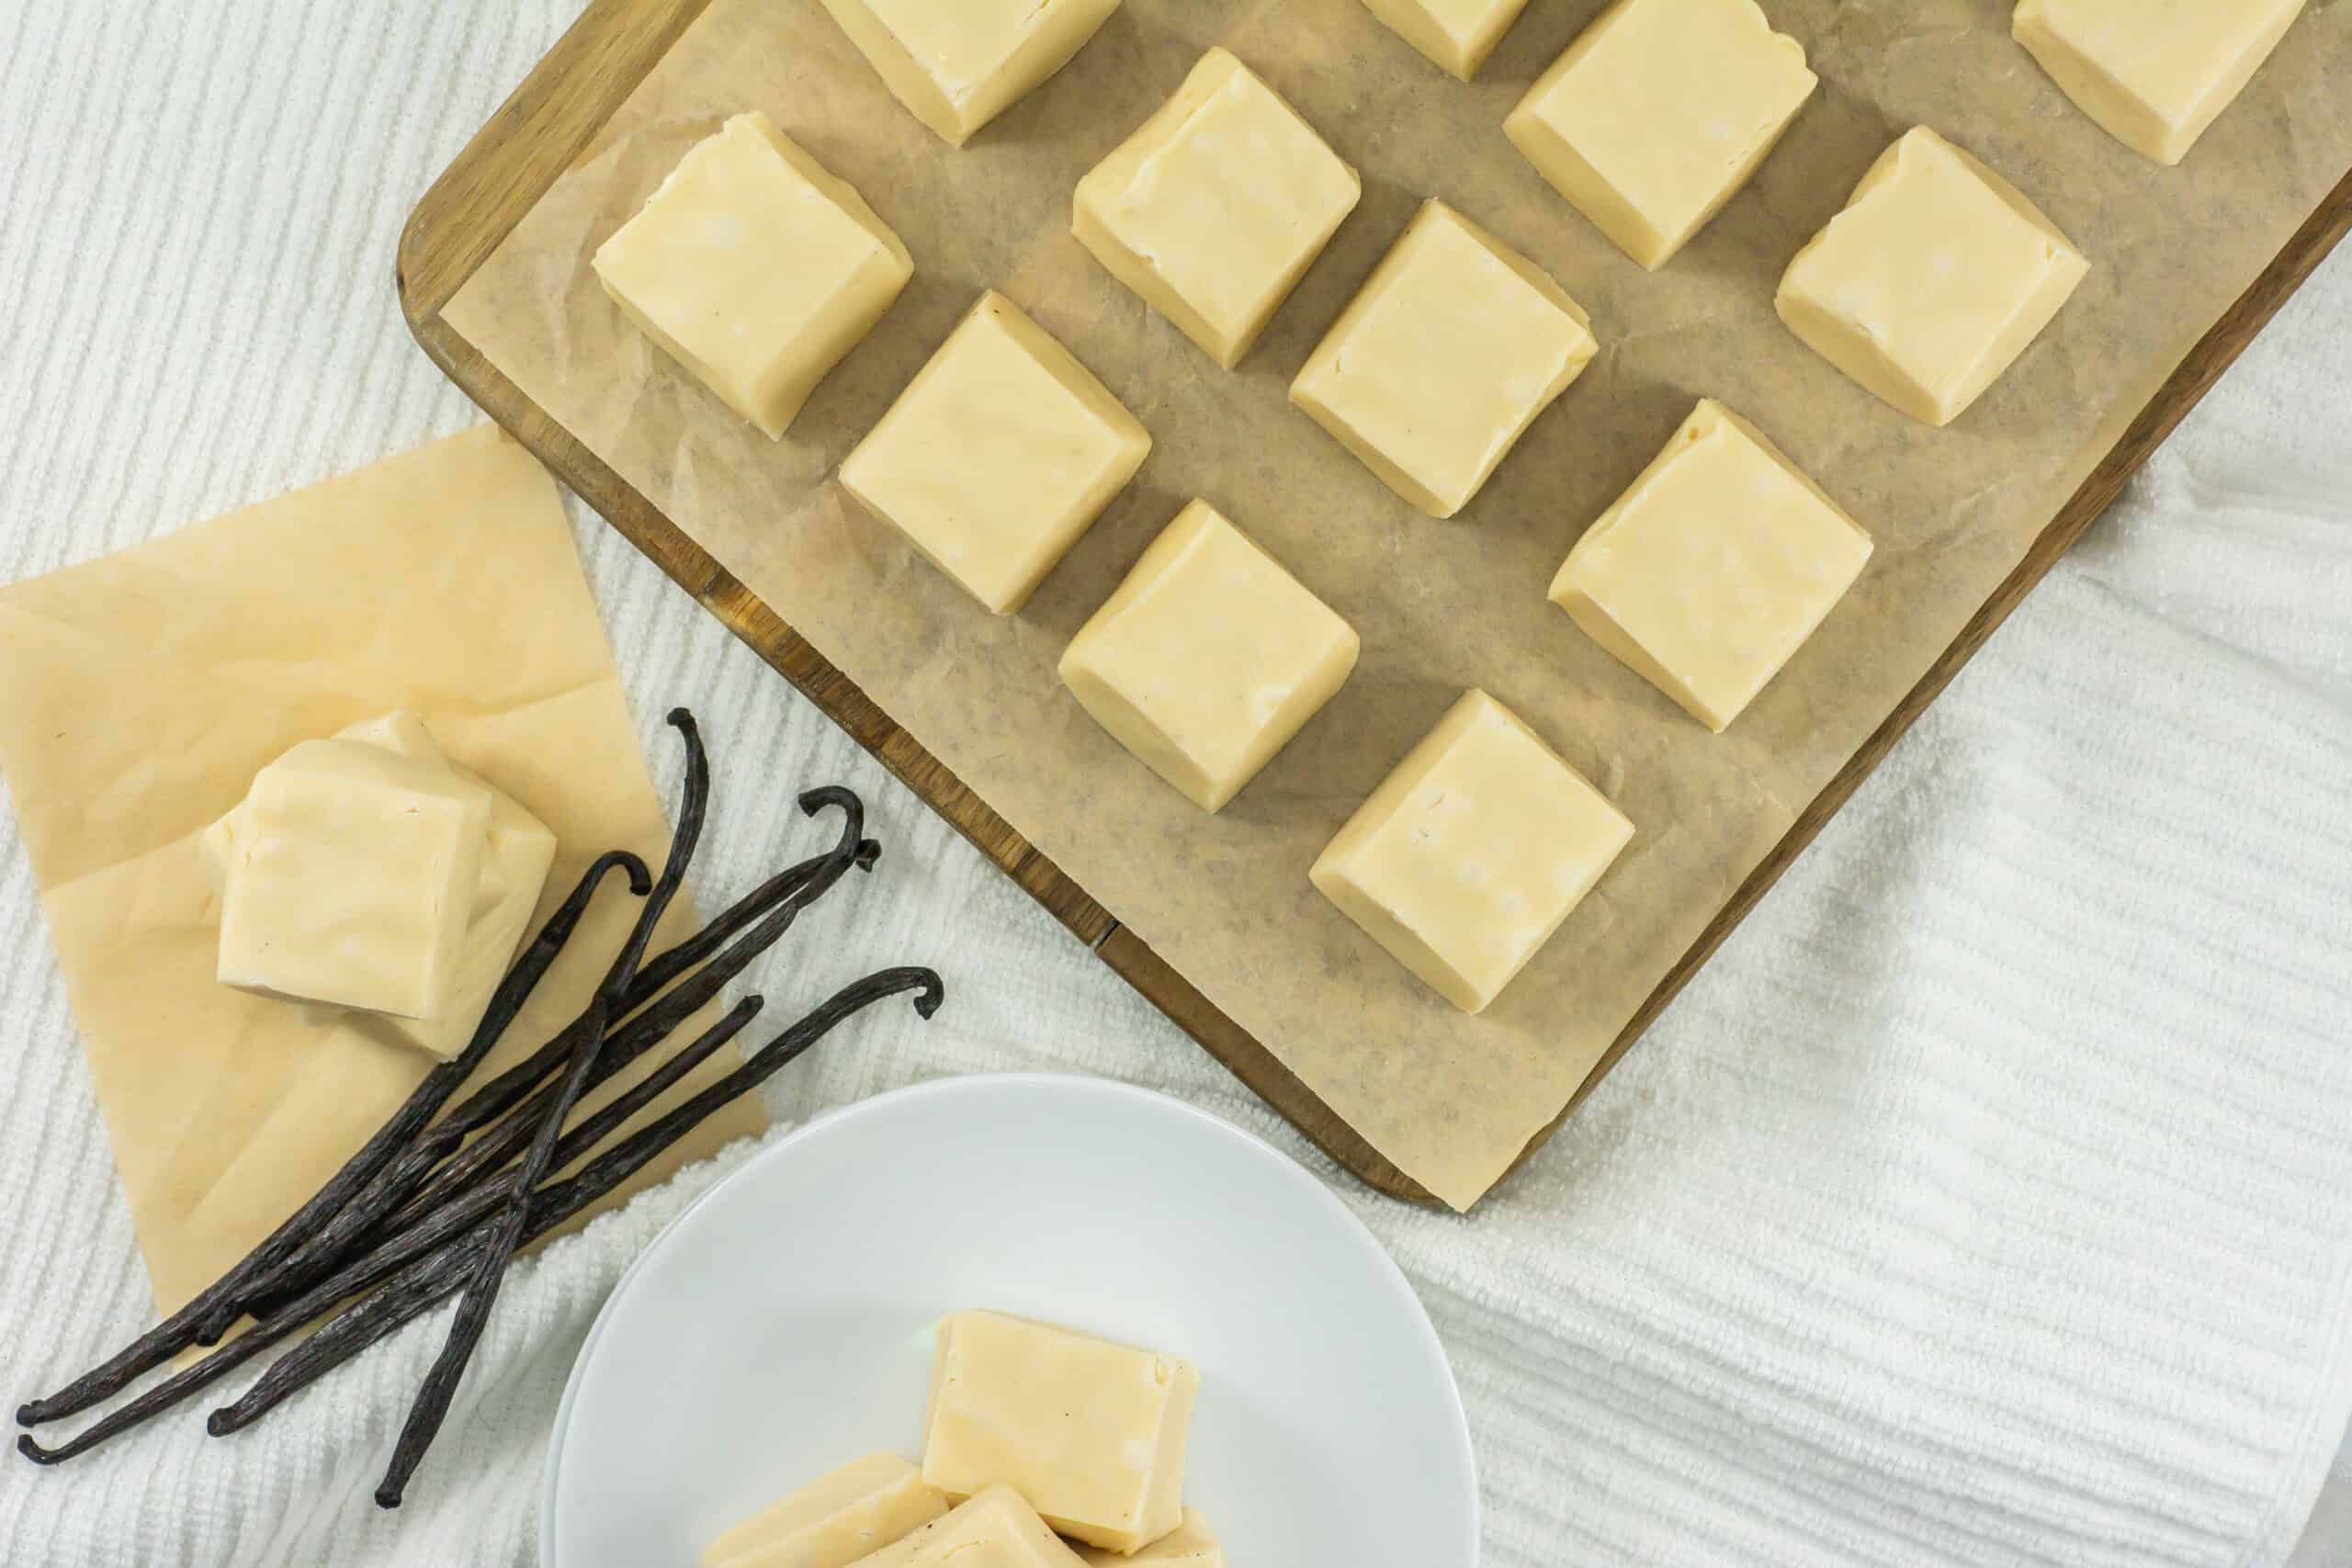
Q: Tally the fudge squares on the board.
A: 12